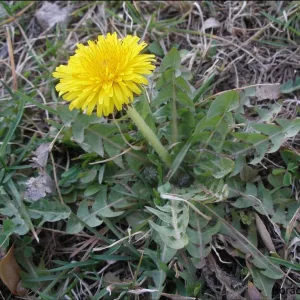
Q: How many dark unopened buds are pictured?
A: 2